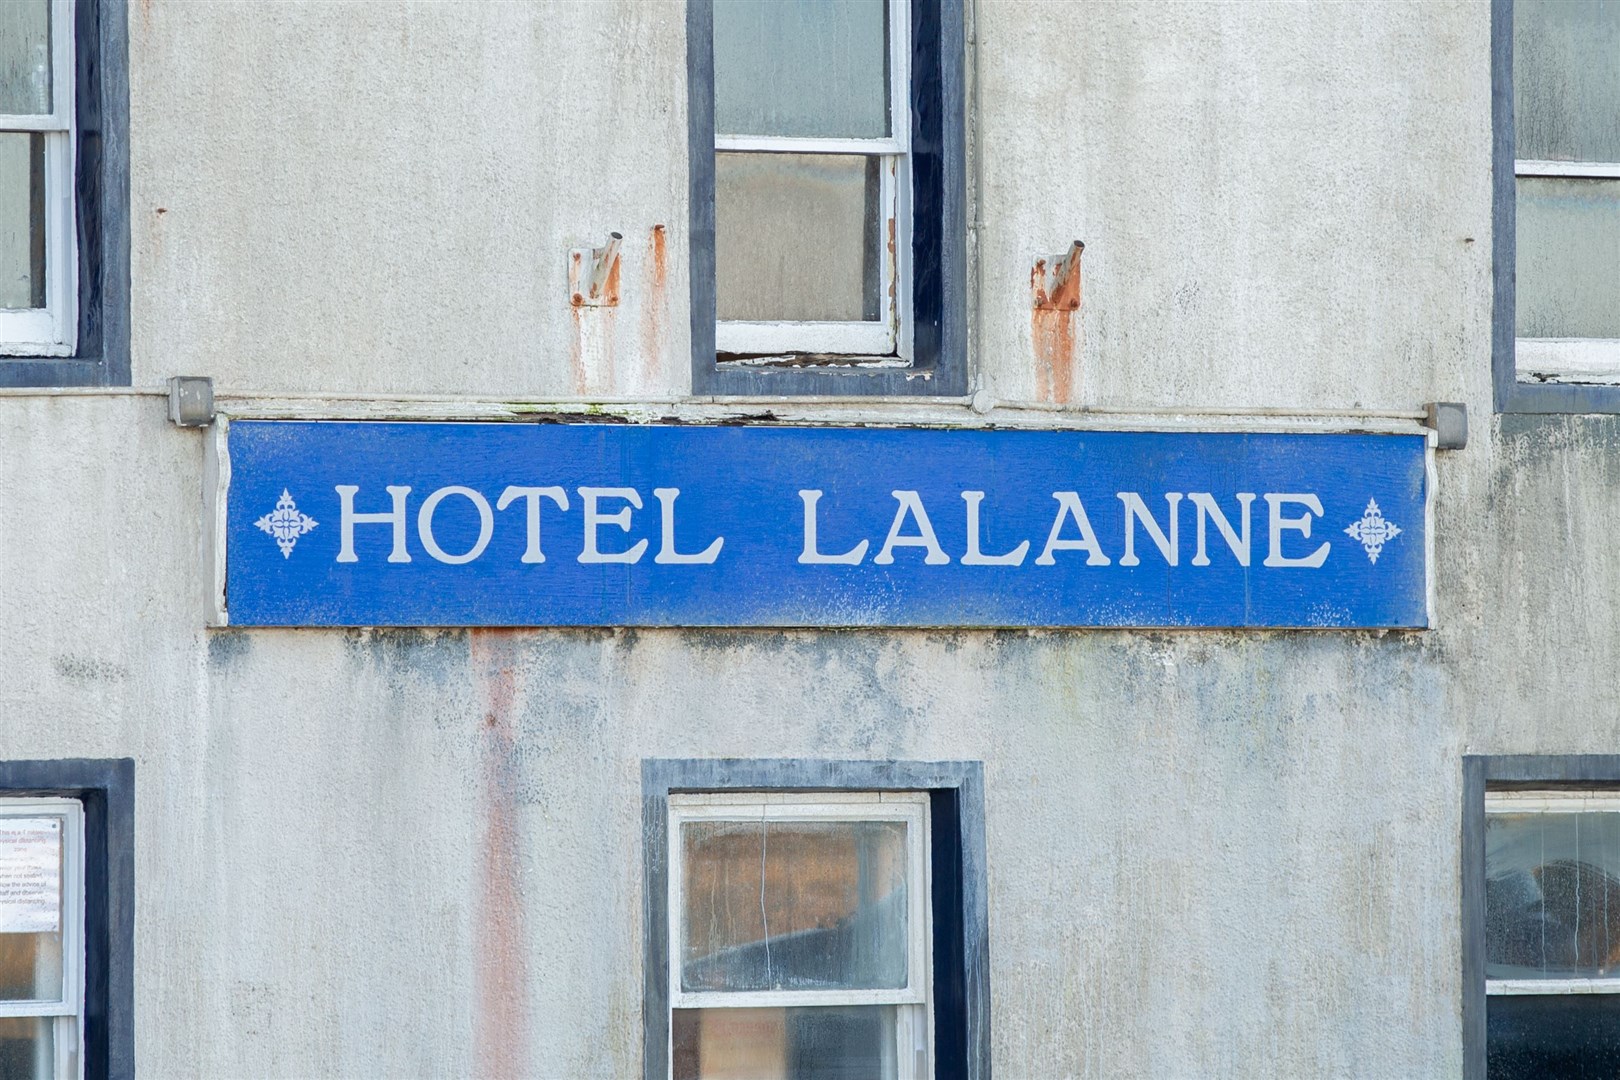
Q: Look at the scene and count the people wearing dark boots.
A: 0